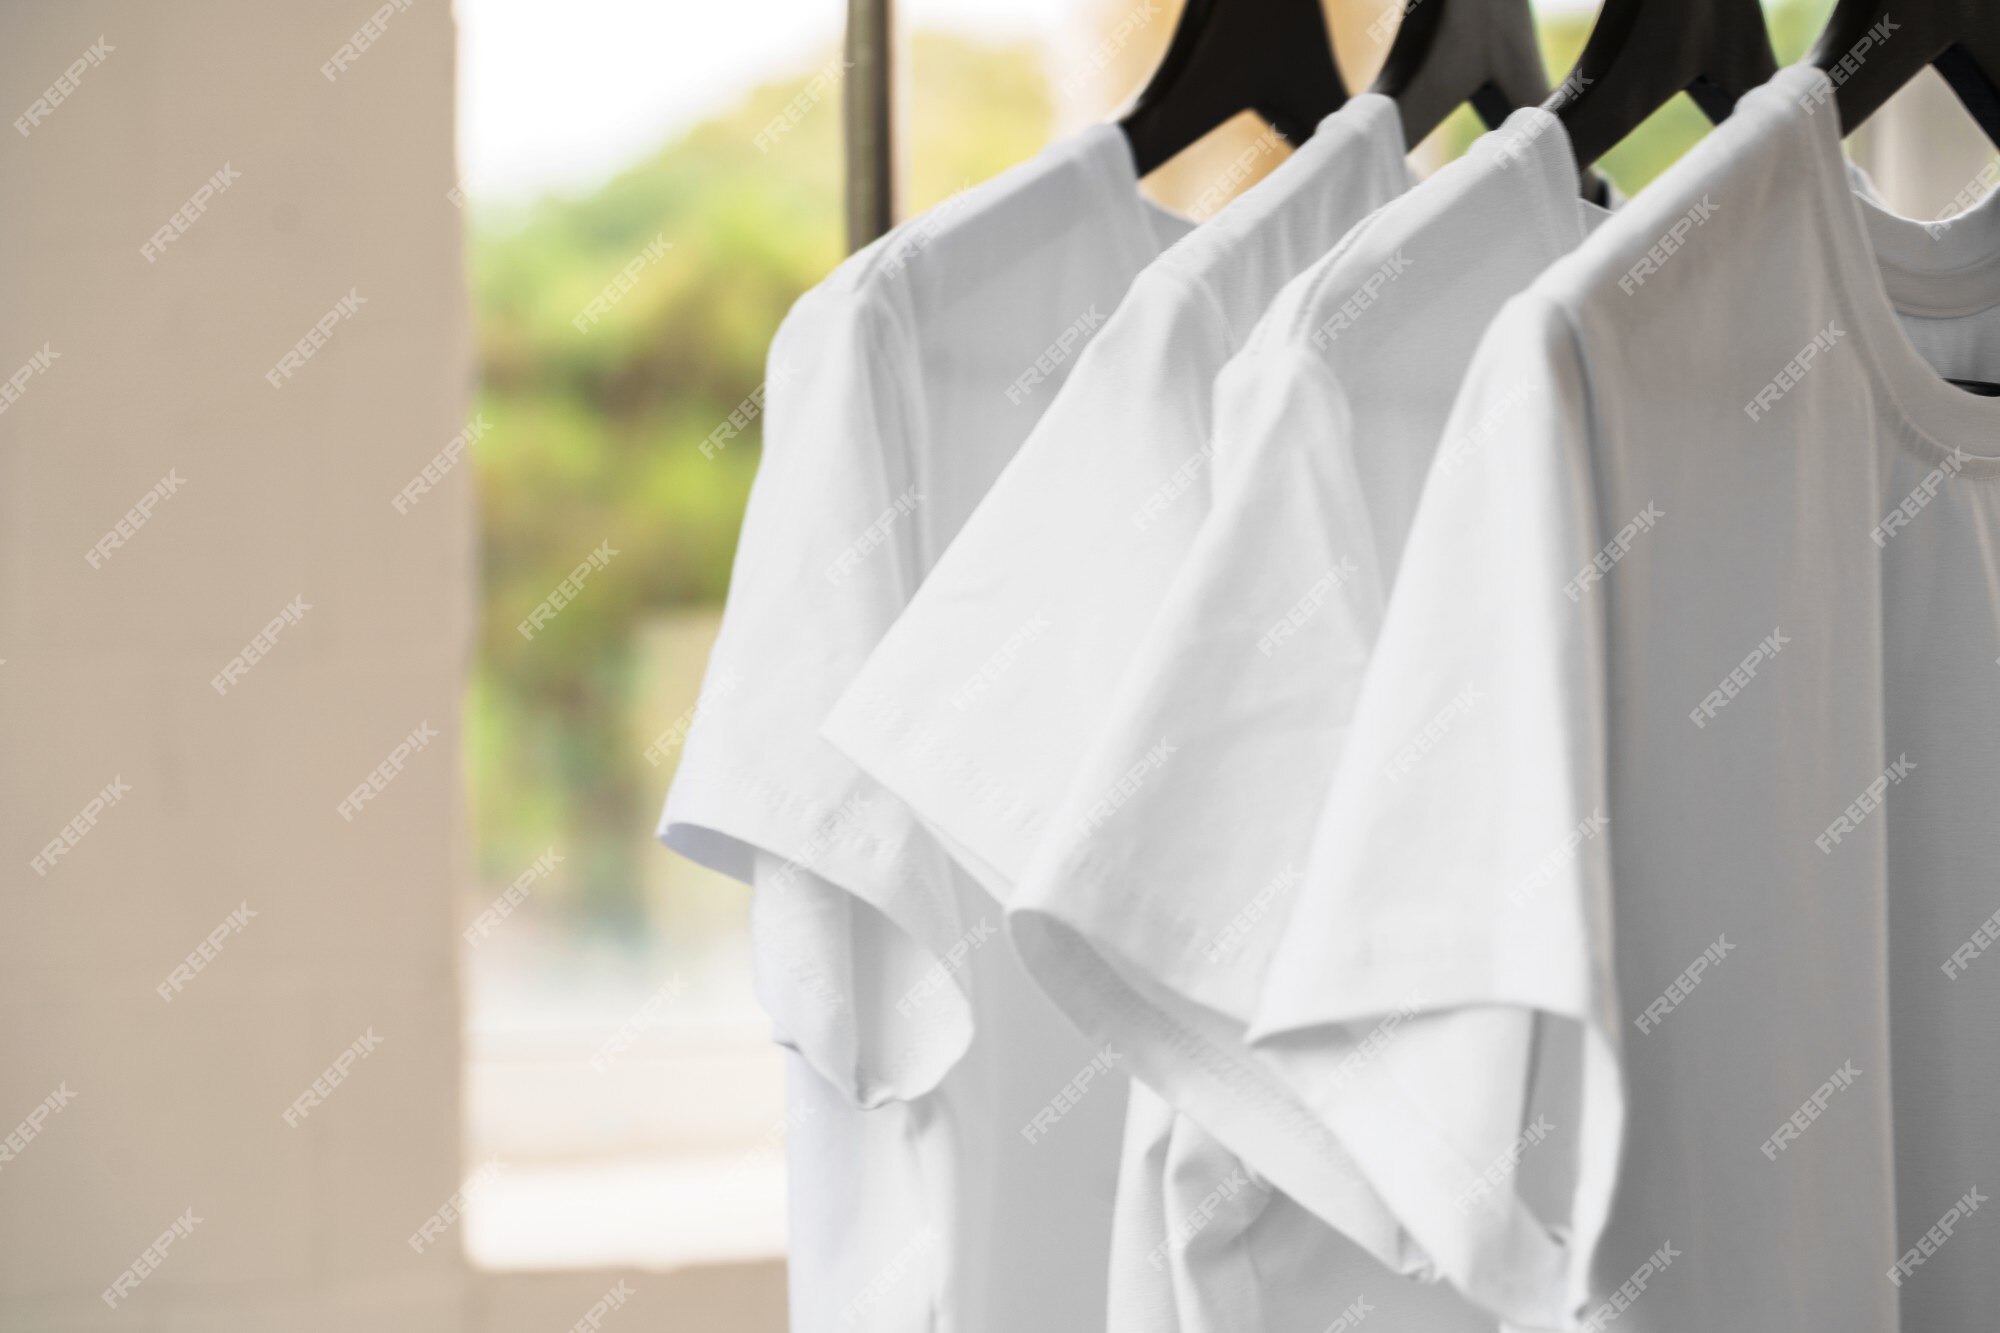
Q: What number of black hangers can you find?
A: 4